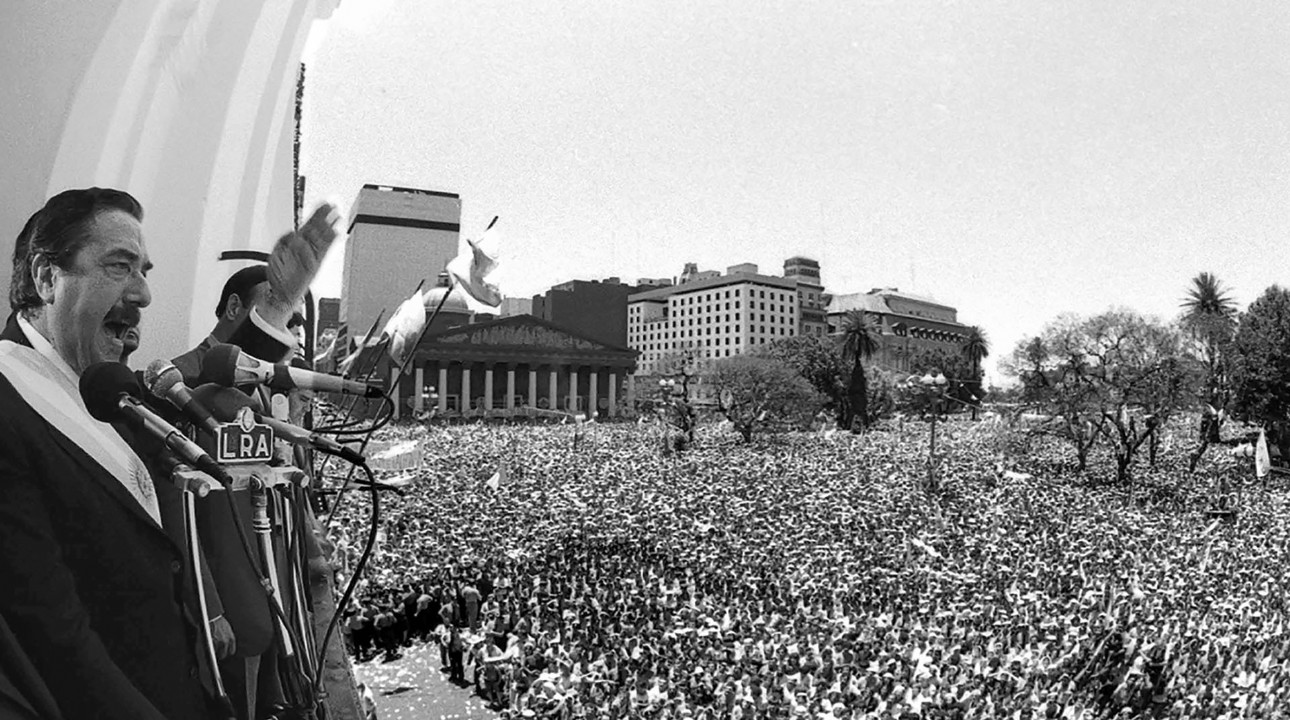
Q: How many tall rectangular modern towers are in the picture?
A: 1